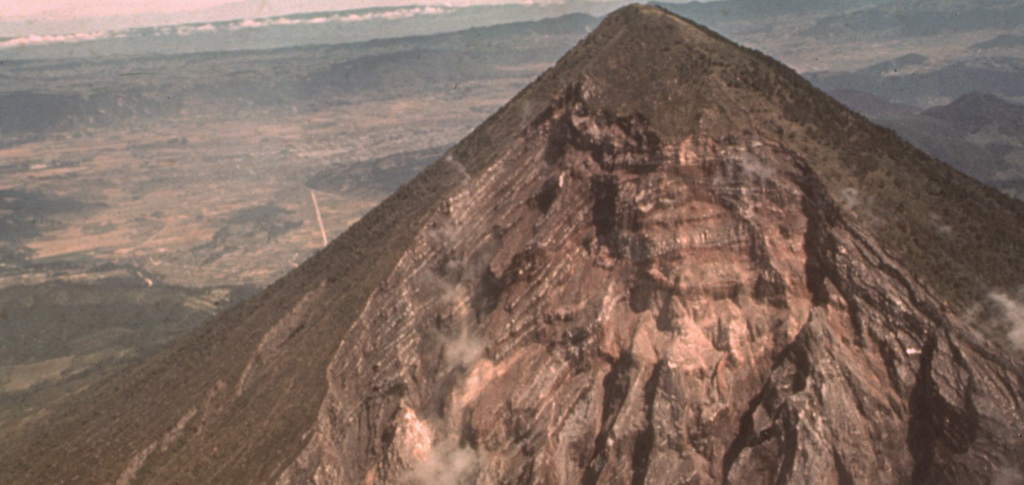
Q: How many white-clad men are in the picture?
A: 0